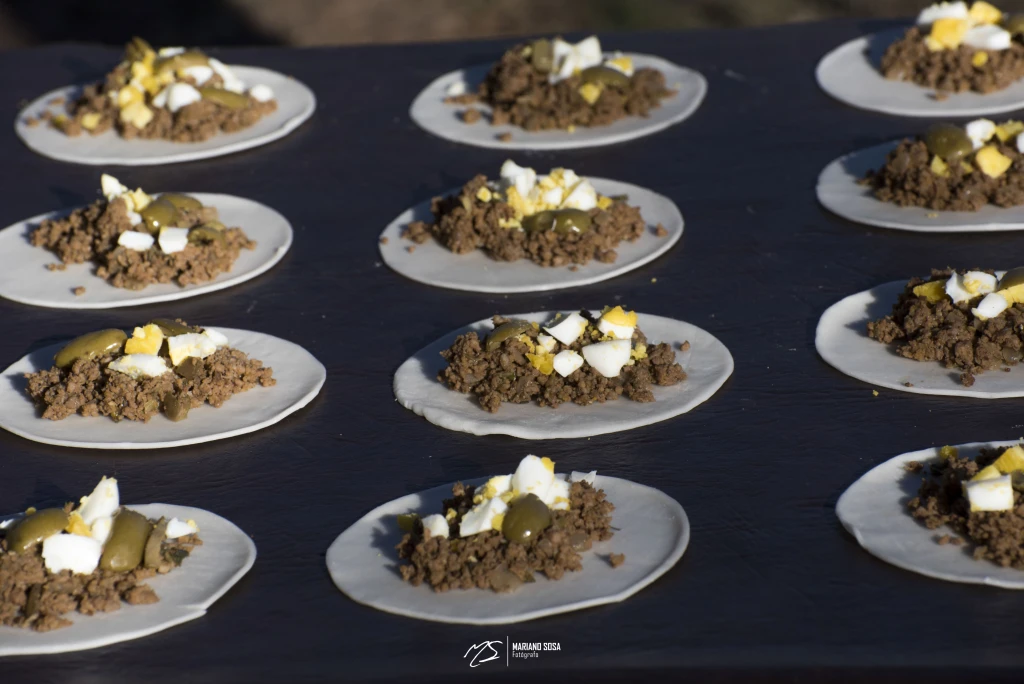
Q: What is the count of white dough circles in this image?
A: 12